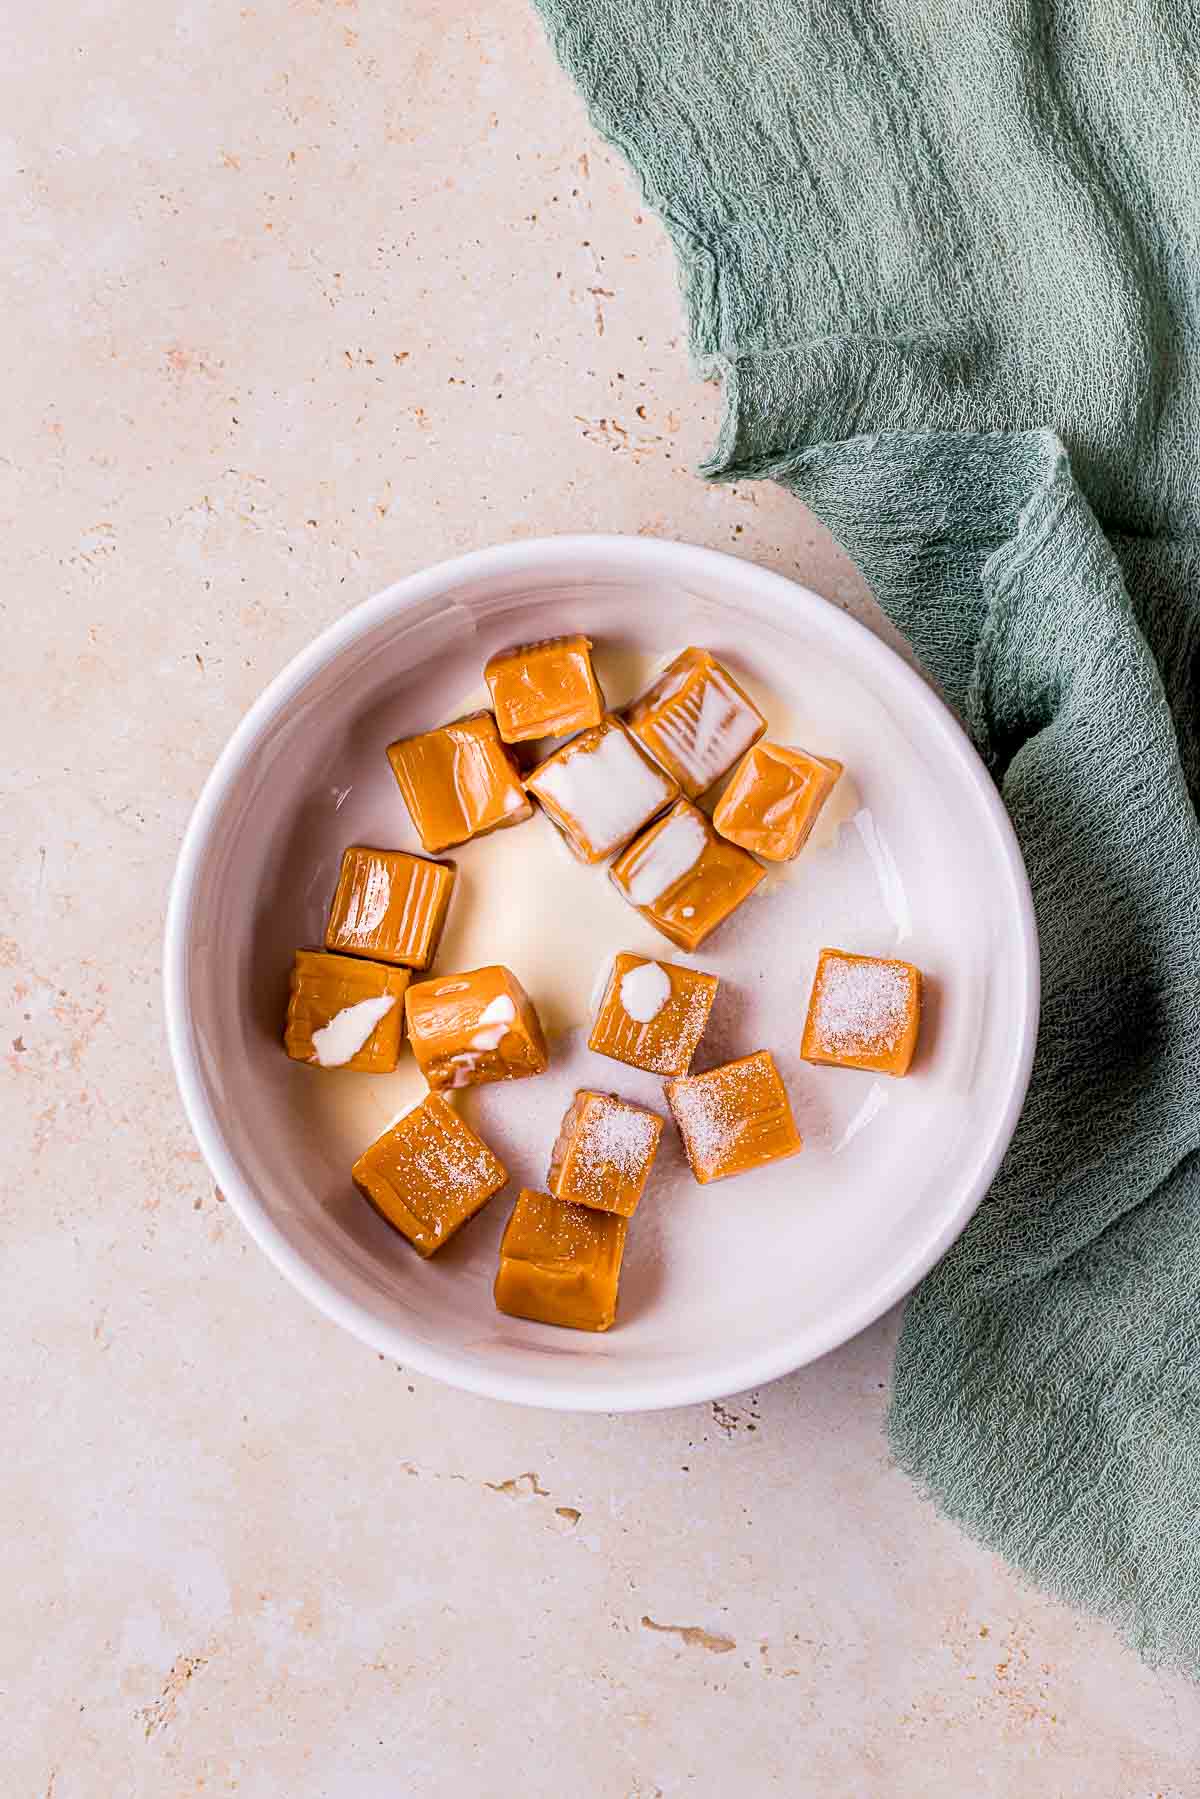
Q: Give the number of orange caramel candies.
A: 15